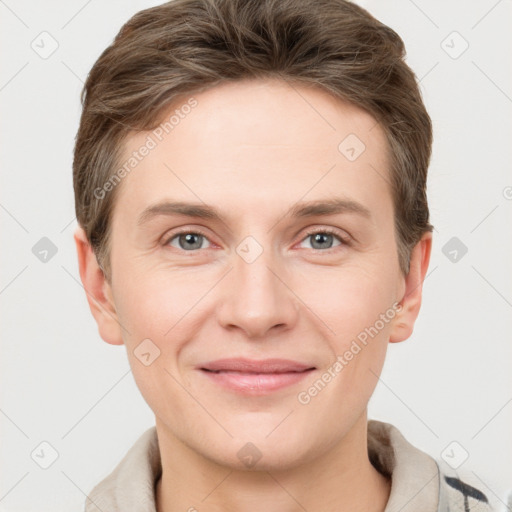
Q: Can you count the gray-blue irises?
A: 2